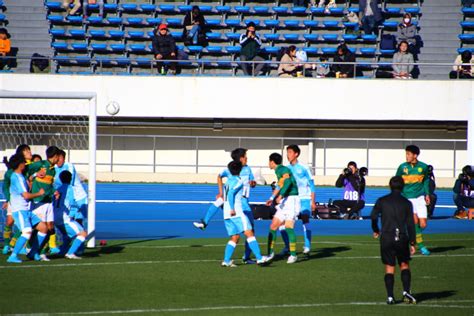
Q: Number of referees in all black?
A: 1